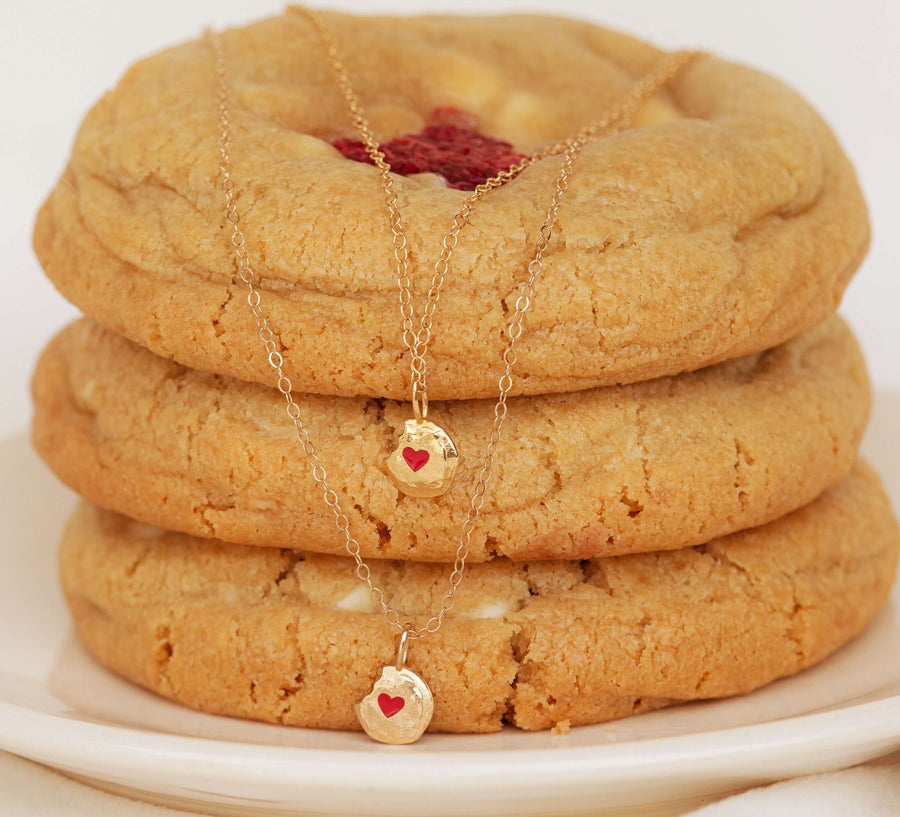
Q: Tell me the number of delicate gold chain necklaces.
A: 2